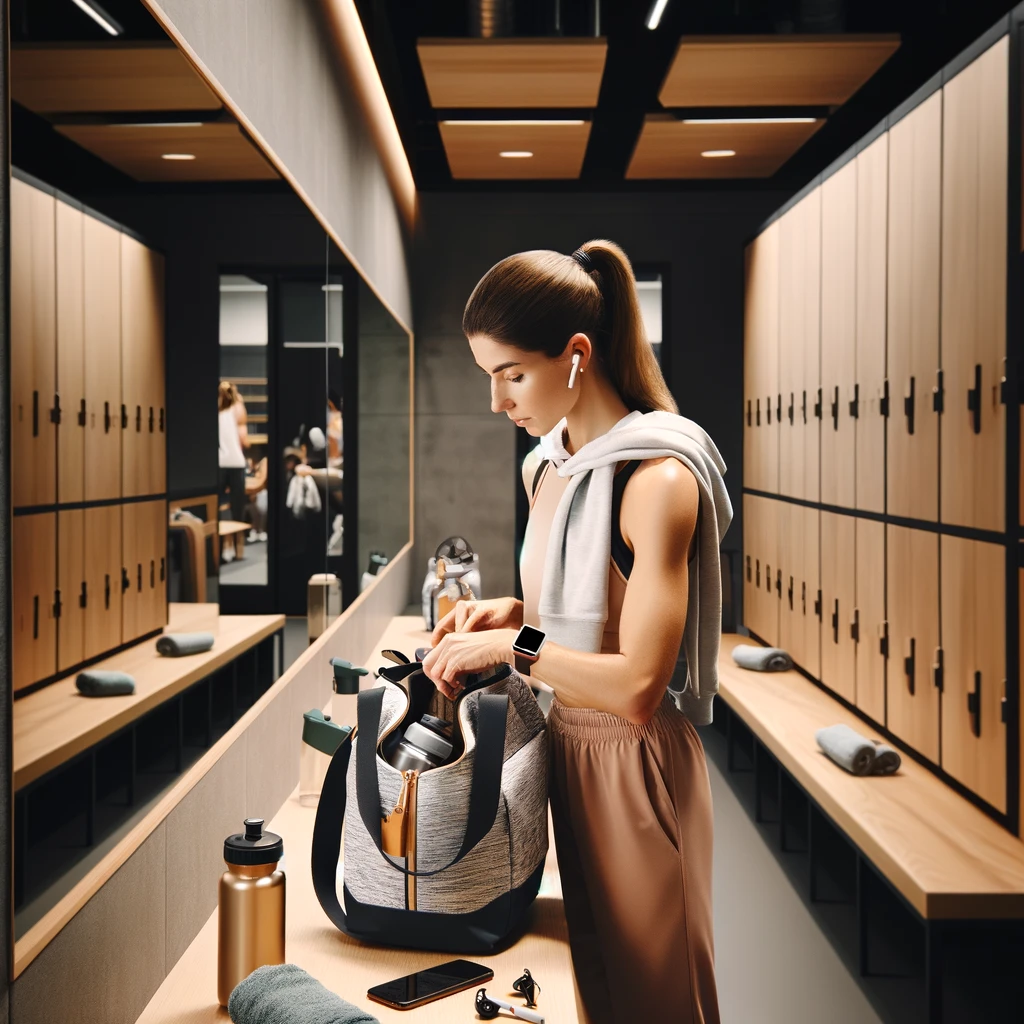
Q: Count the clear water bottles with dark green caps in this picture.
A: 2